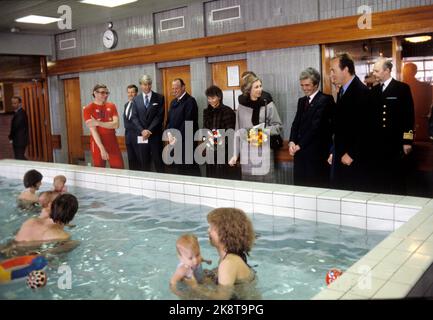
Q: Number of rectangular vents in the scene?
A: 3